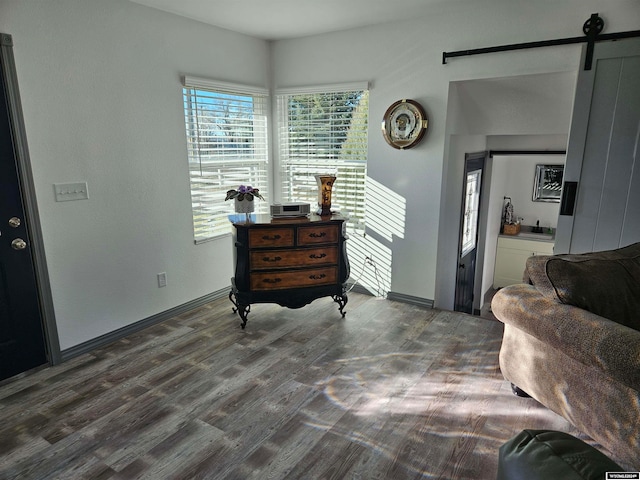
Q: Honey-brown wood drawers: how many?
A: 4